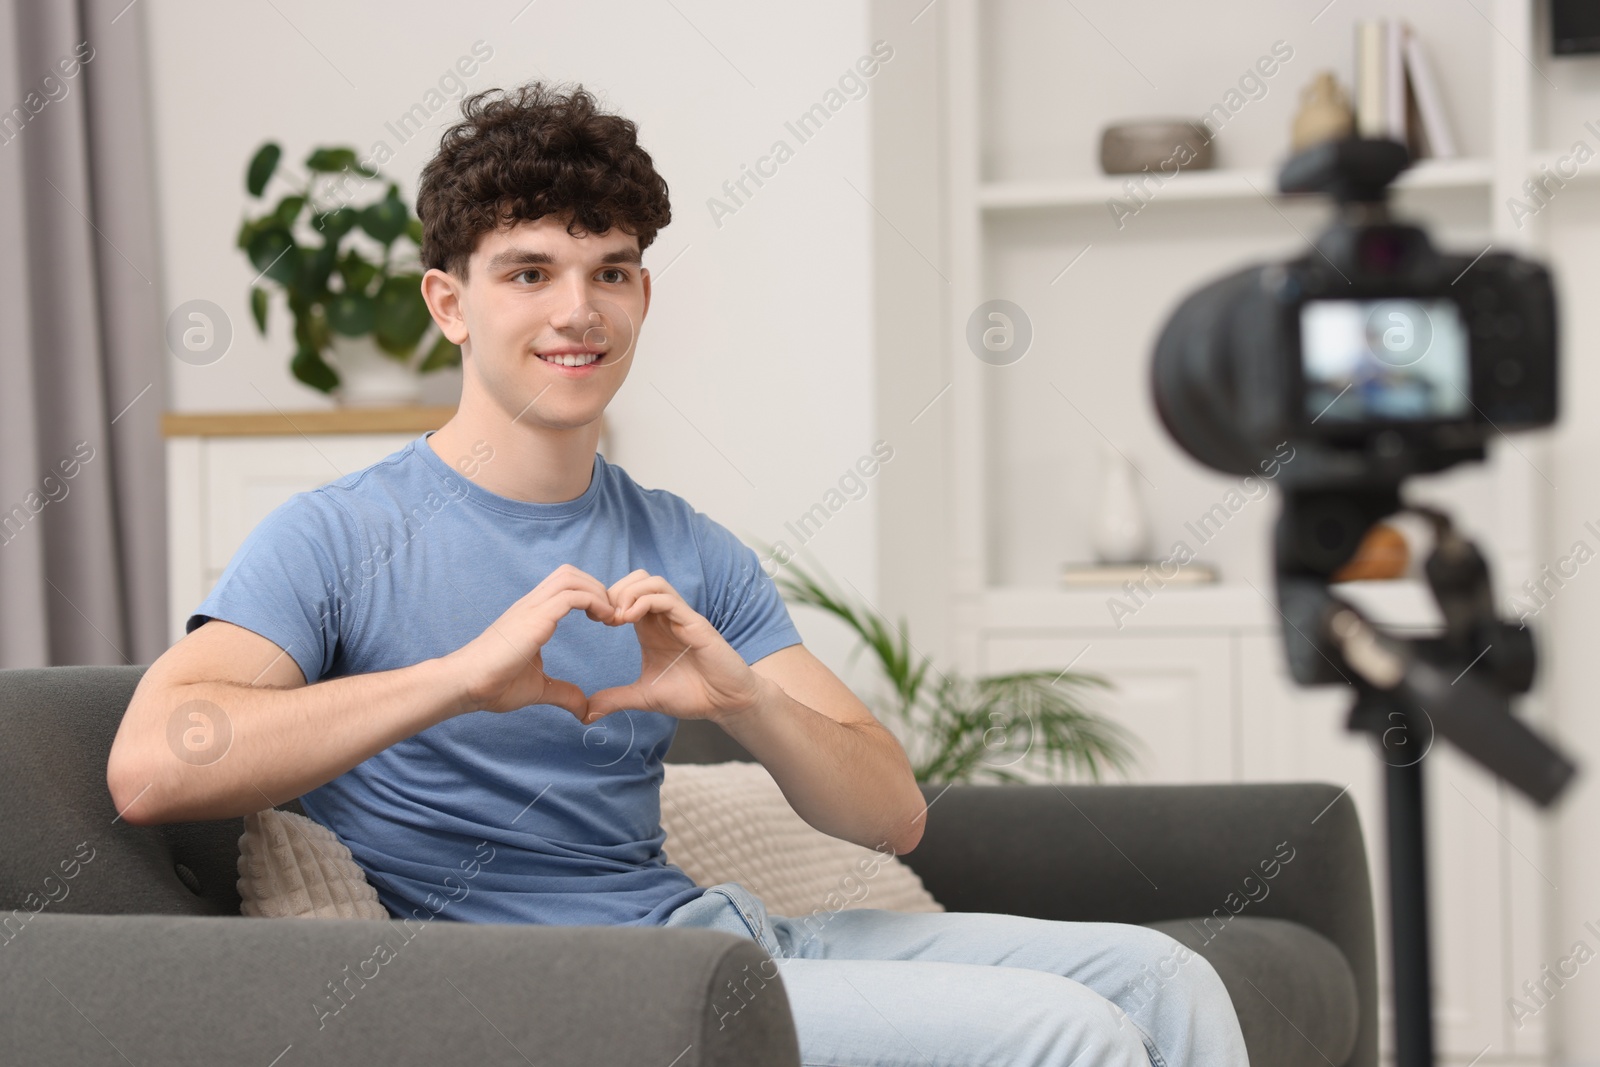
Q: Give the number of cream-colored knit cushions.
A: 2